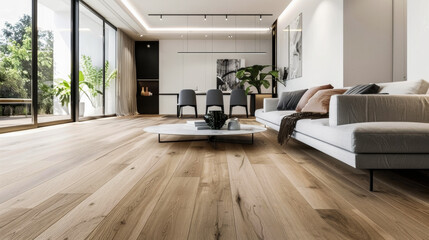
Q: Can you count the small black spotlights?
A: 4